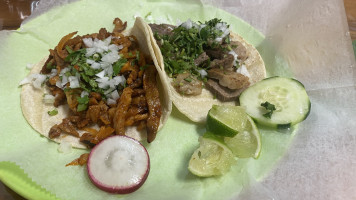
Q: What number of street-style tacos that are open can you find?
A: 2